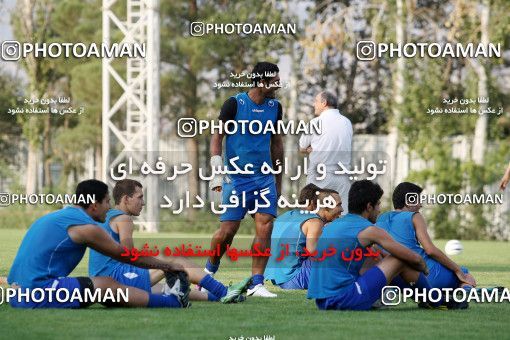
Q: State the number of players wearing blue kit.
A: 7